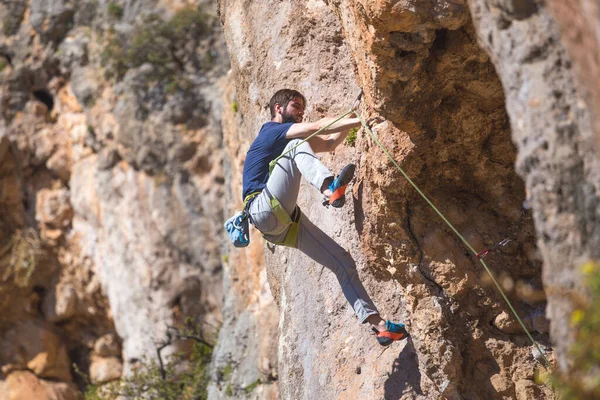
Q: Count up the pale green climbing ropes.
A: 1